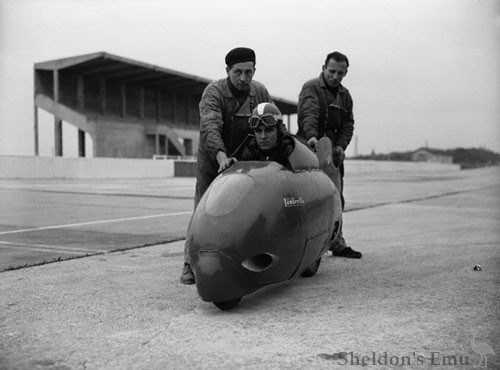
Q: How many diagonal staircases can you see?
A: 1